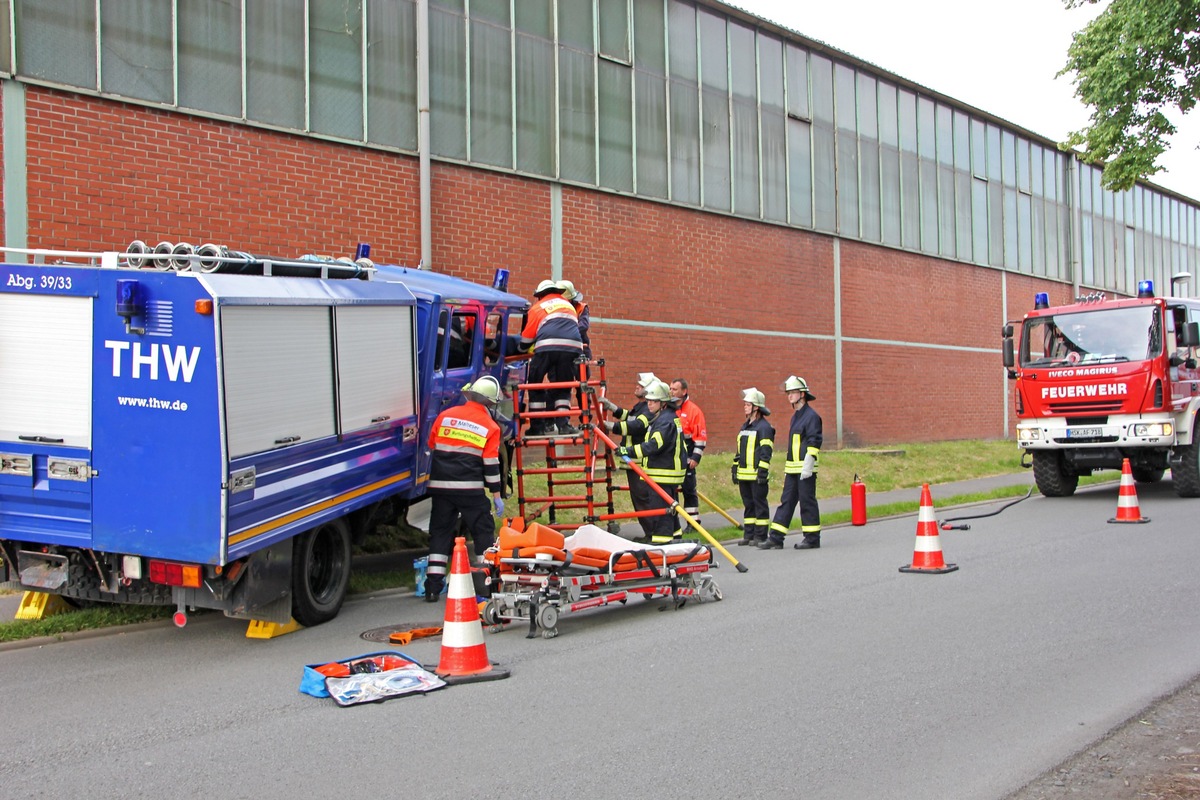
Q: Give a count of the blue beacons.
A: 5